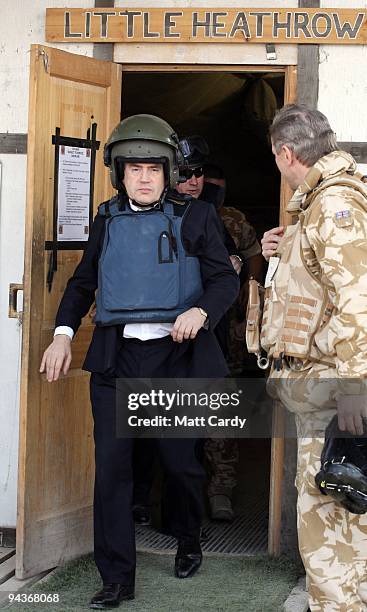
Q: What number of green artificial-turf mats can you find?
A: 1